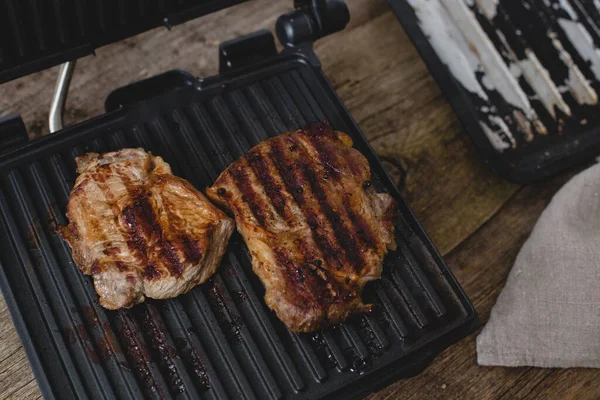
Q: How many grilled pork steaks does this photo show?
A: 2